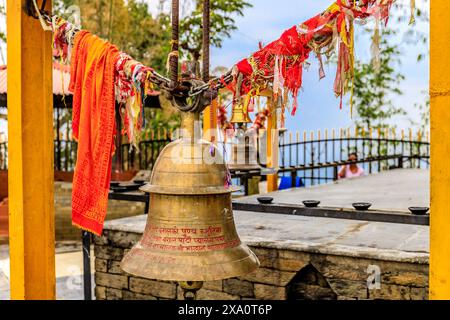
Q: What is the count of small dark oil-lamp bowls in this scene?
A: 4